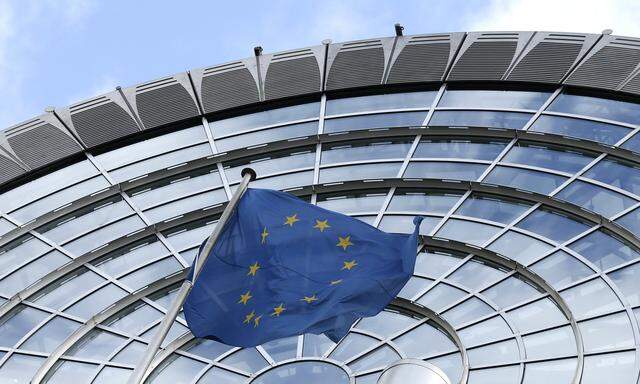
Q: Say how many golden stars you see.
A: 12